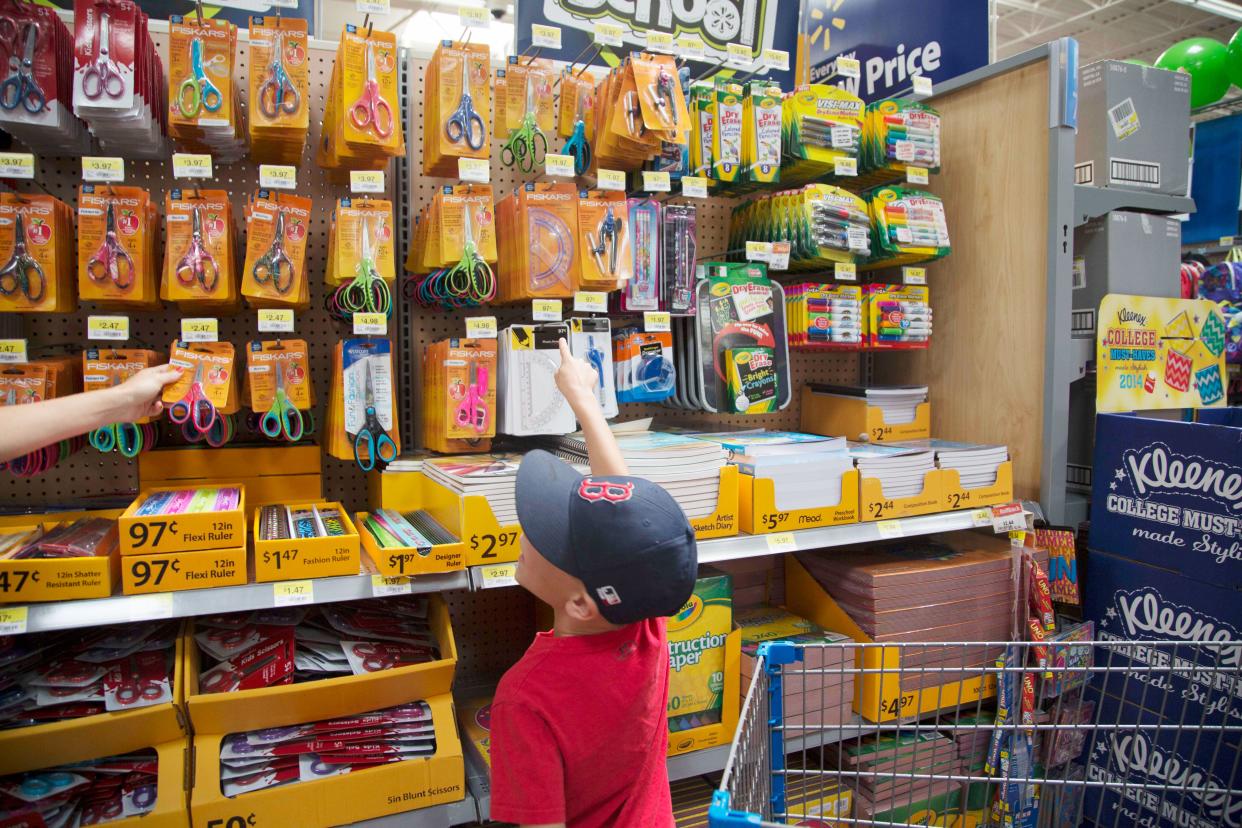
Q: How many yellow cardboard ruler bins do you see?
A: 5